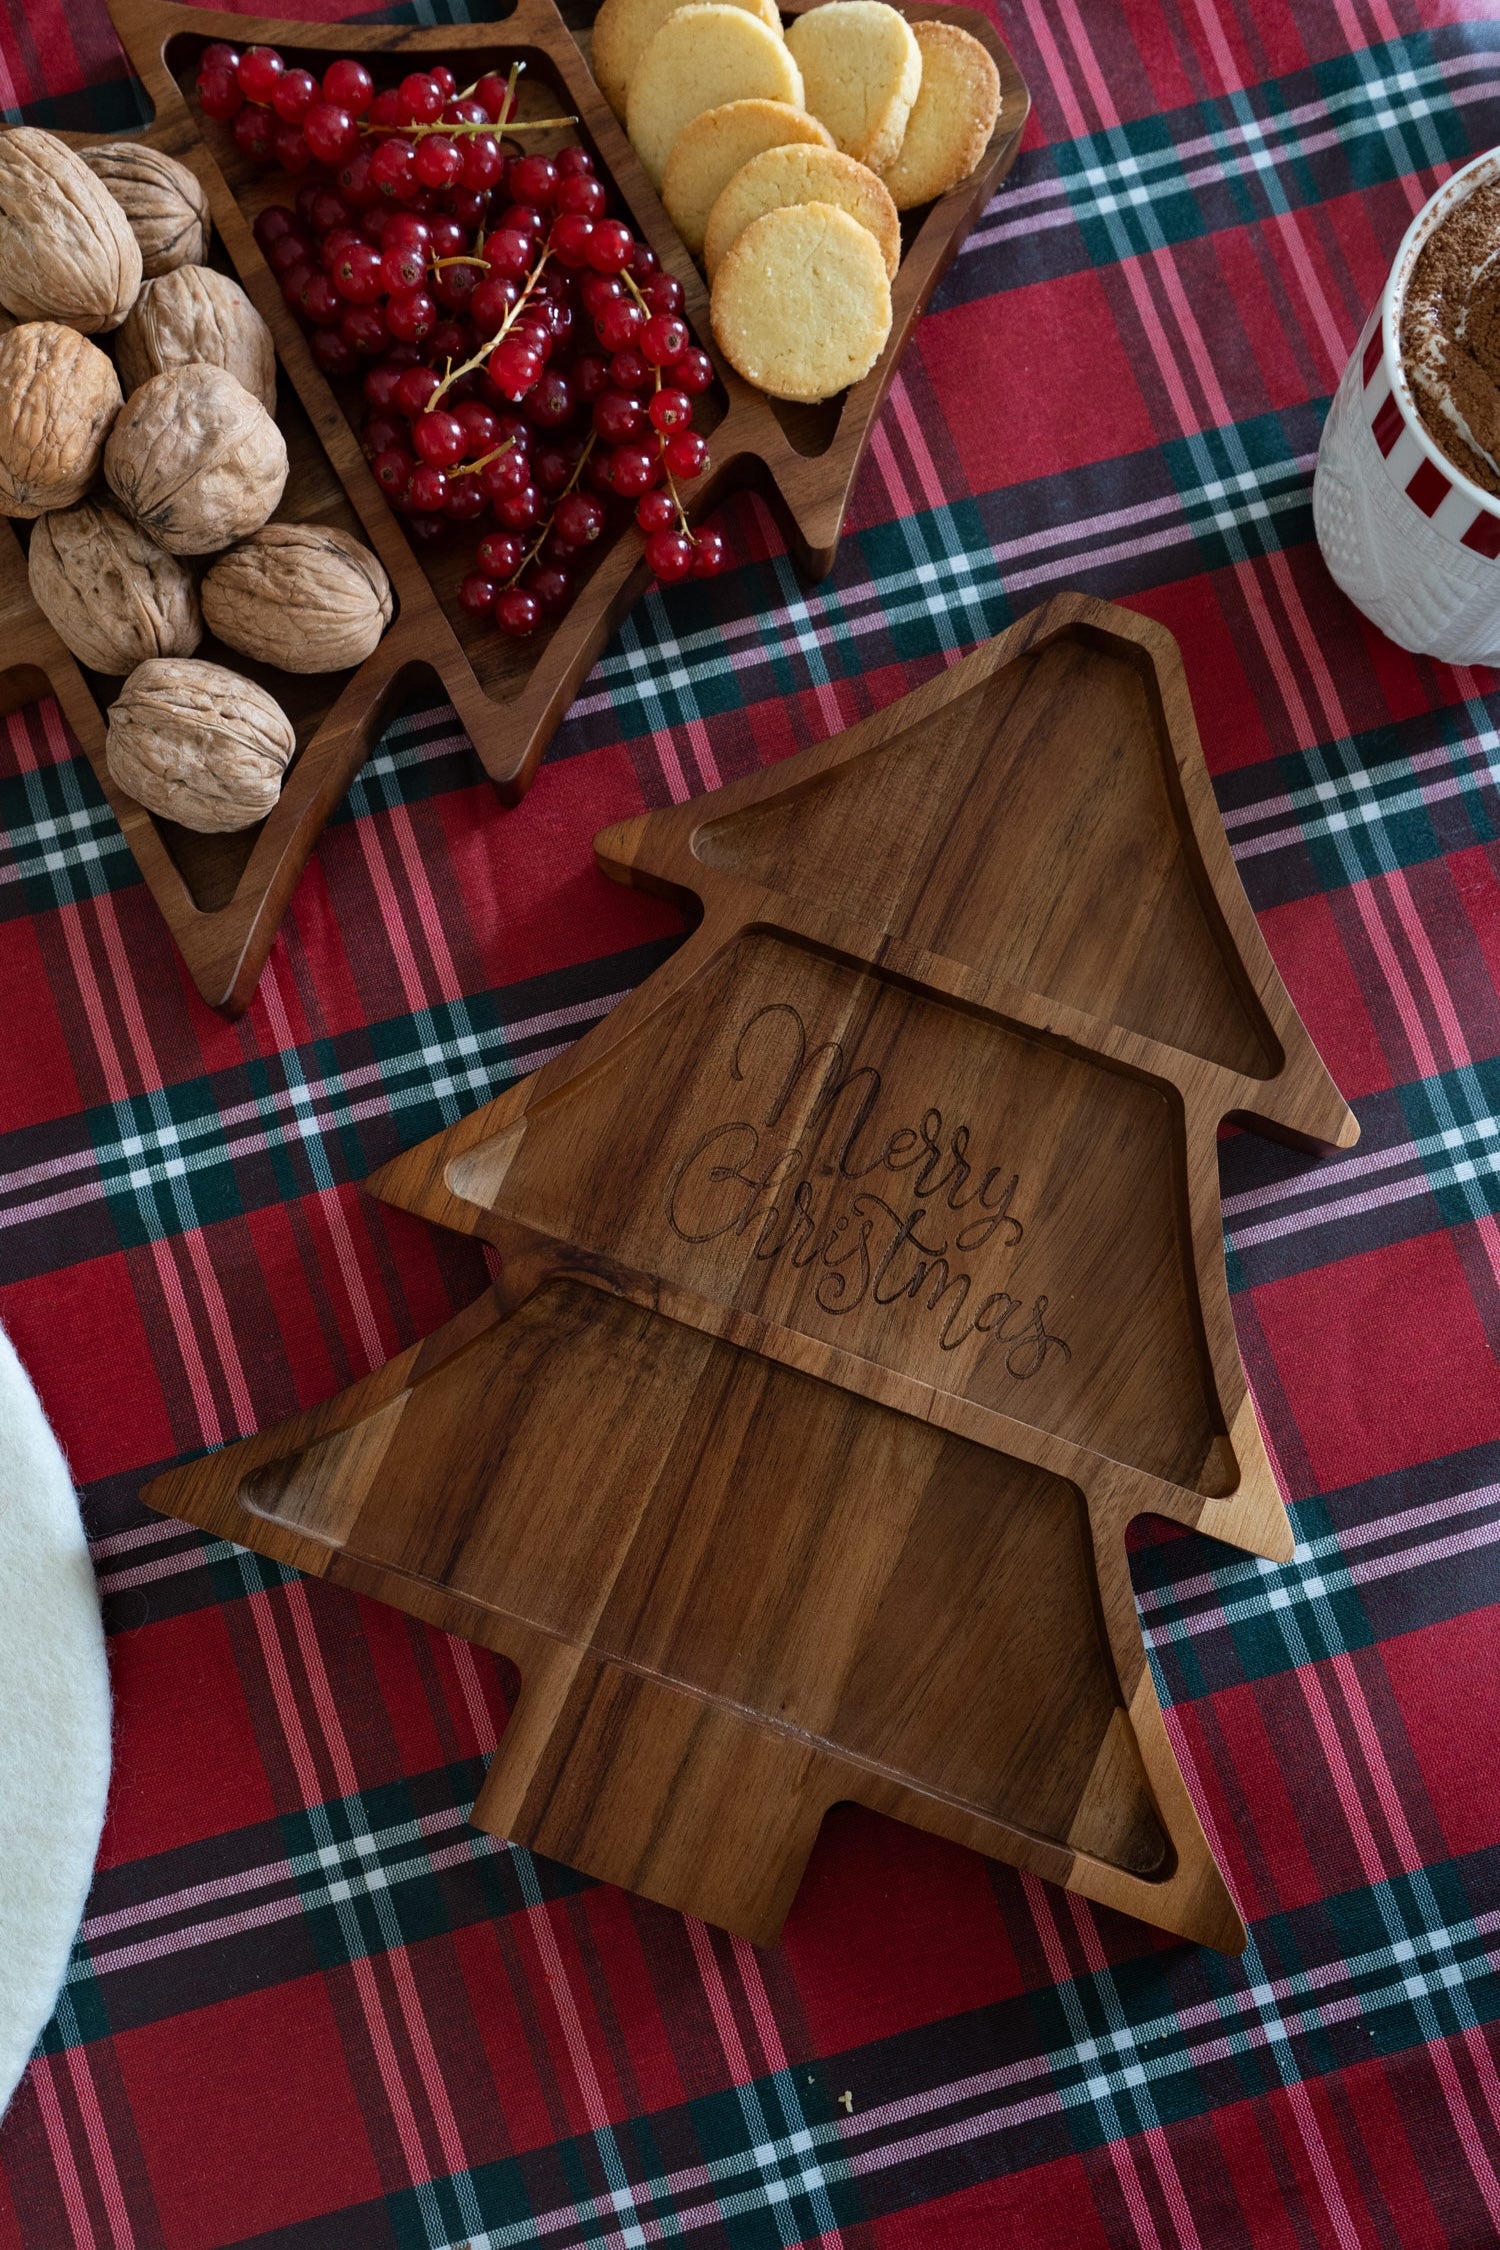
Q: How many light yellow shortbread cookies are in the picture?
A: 7